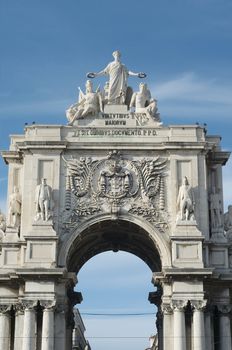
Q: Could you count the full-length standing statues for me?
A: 5